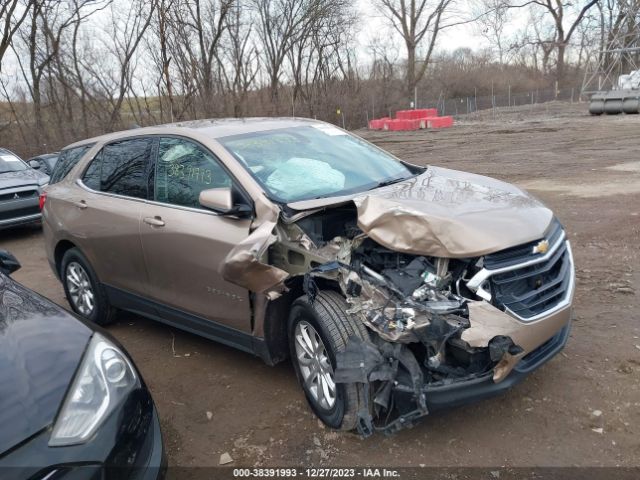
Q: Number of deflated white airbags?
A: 1